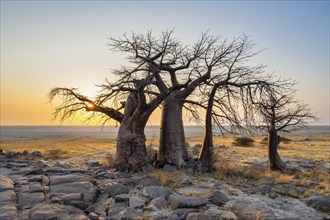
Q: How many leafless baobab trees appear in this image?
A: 4